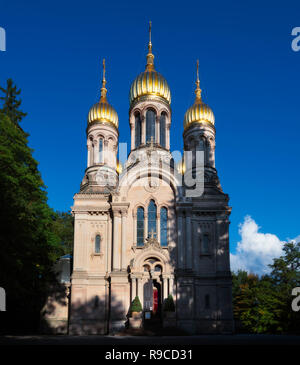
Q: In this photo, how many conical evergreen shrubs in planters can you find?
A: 2